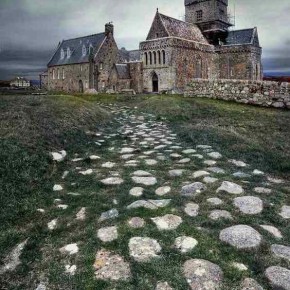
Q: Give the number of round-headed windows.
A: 5